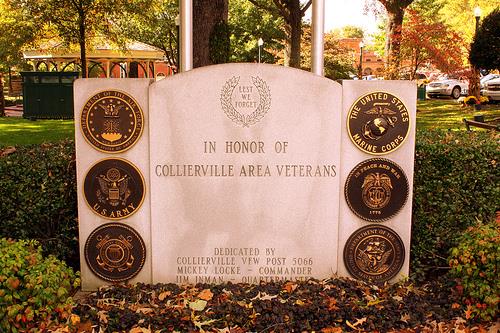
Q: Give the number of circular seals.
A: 6